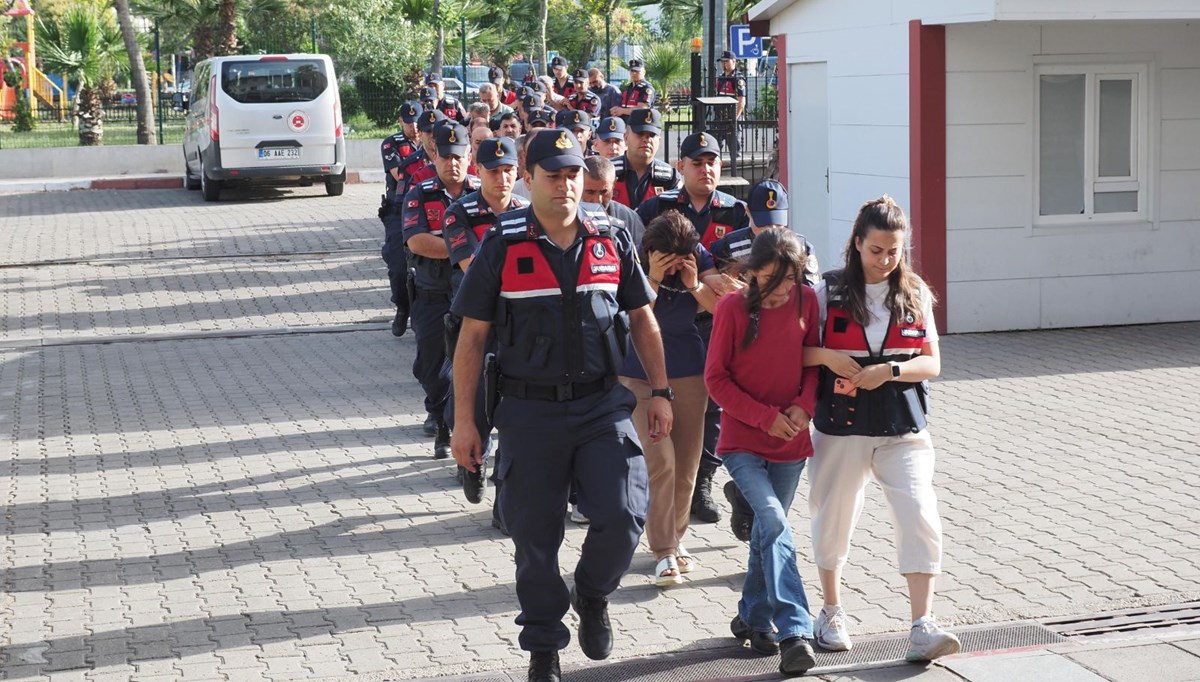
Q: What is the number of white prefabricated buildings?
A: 1